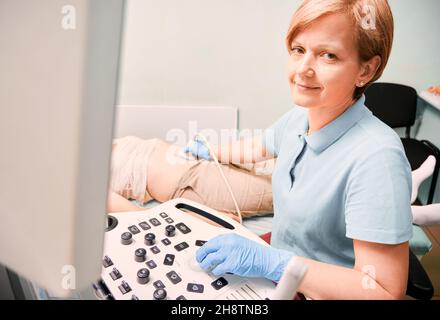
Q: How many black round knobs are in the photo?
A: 6